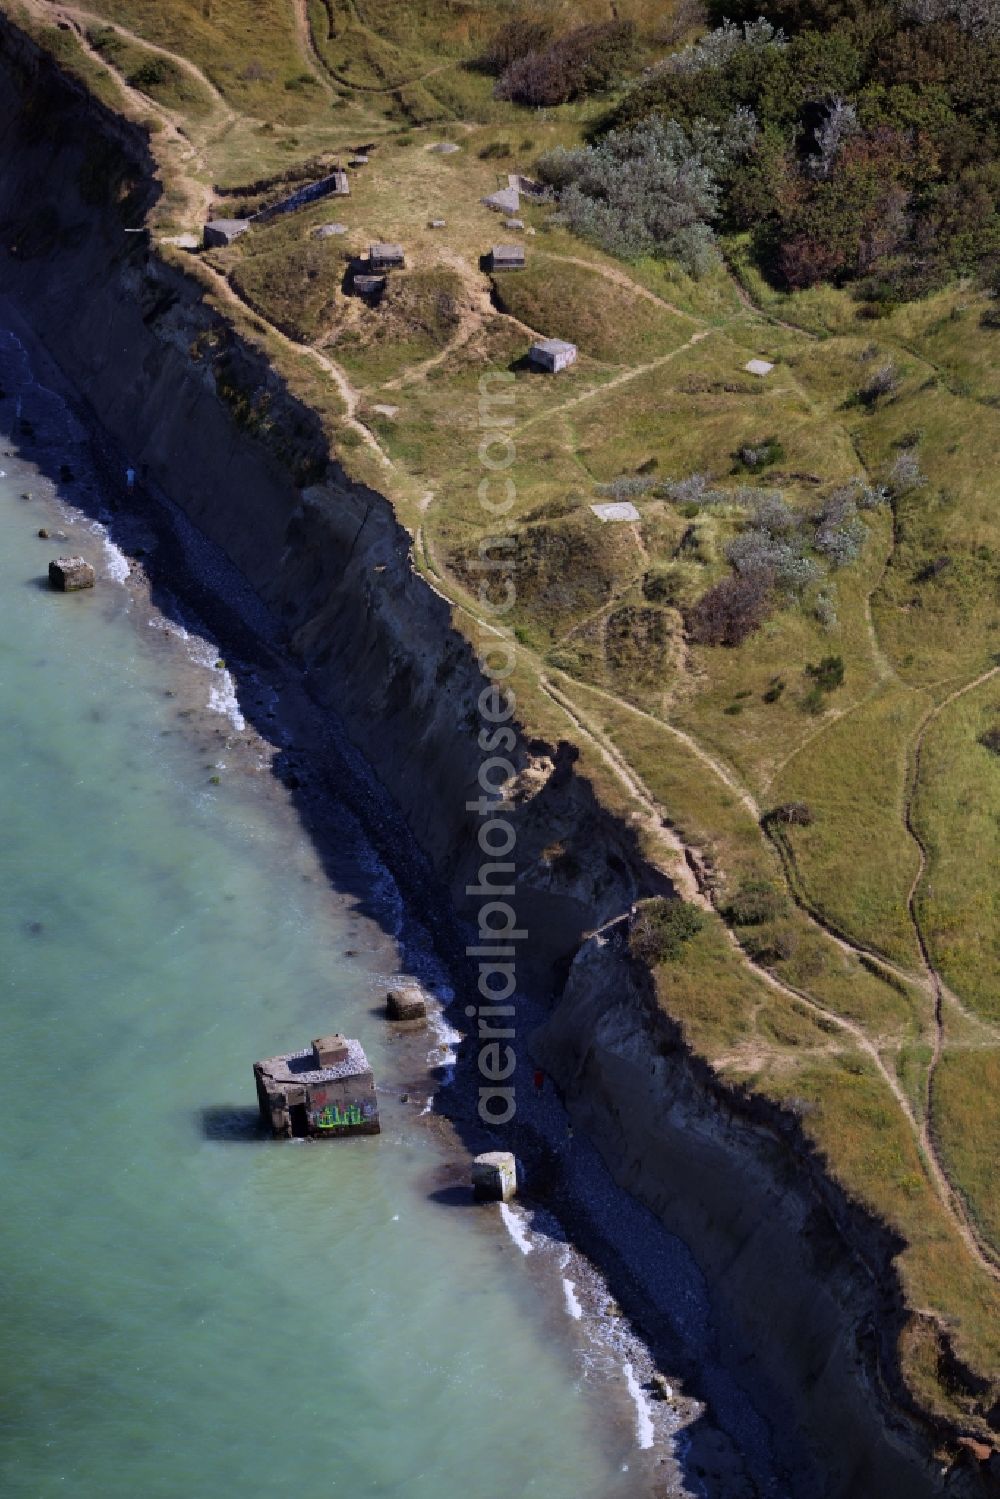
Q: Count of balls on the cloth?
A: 0